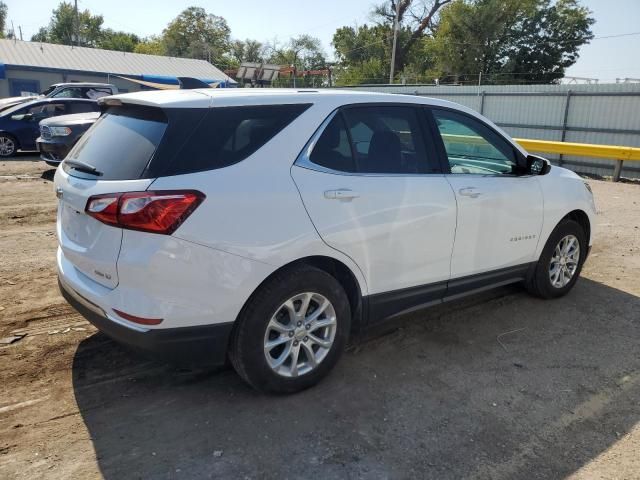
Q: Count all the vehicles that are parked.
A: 4